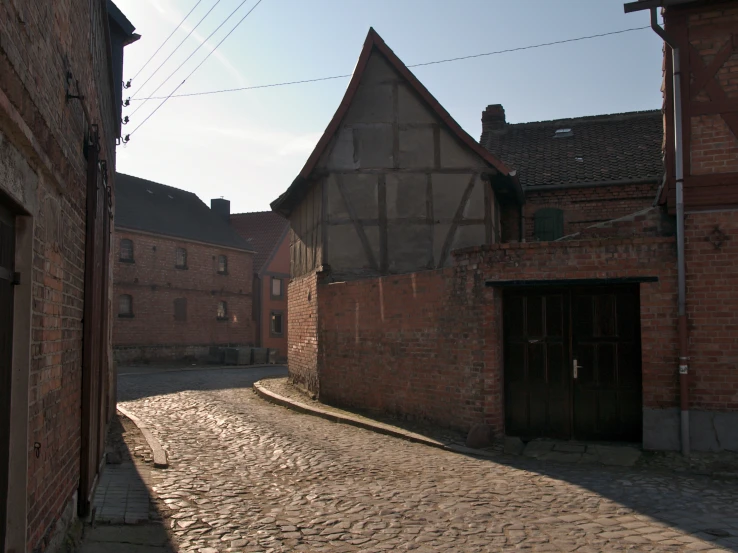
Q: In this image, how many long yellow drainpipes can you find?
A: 0